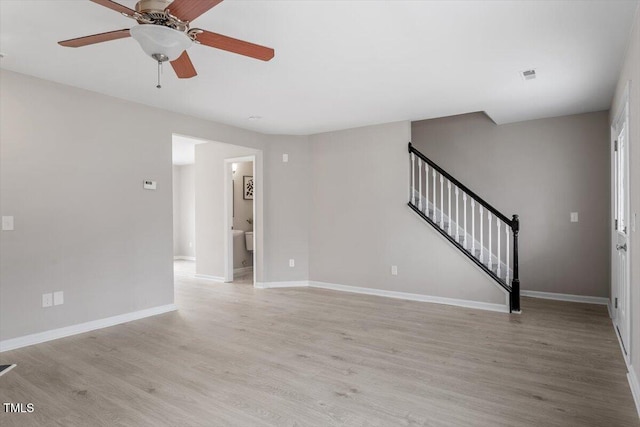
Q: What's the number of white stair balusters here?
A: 13